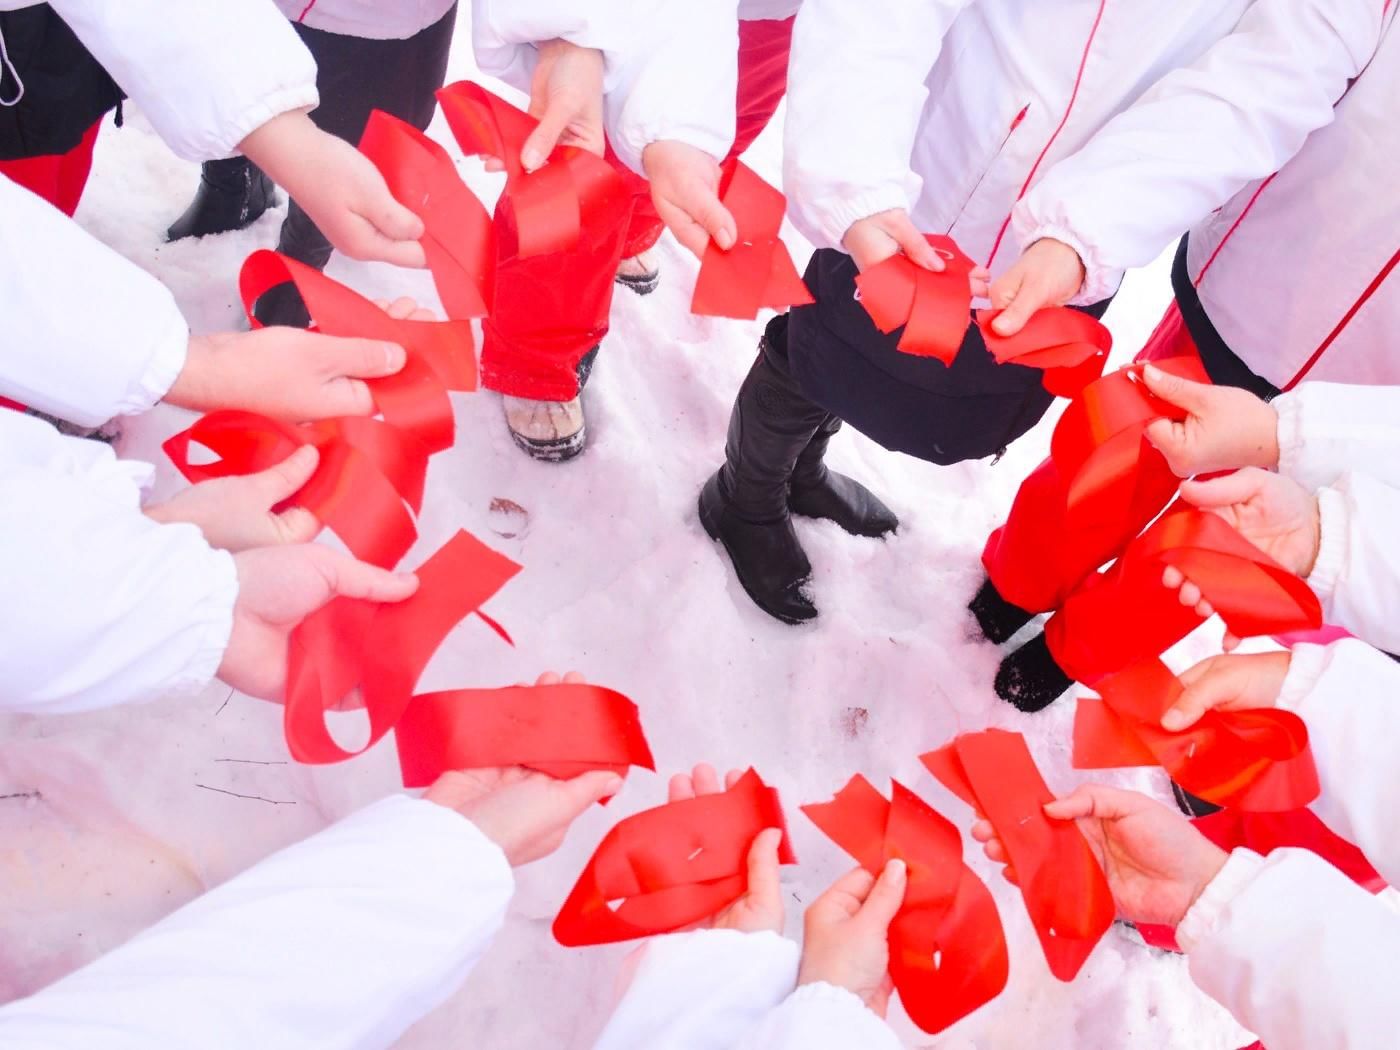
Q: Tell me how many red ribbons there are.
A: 15